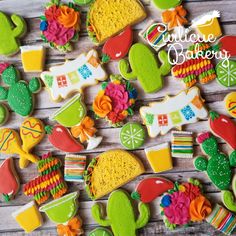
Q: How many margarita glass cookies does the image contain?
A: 3